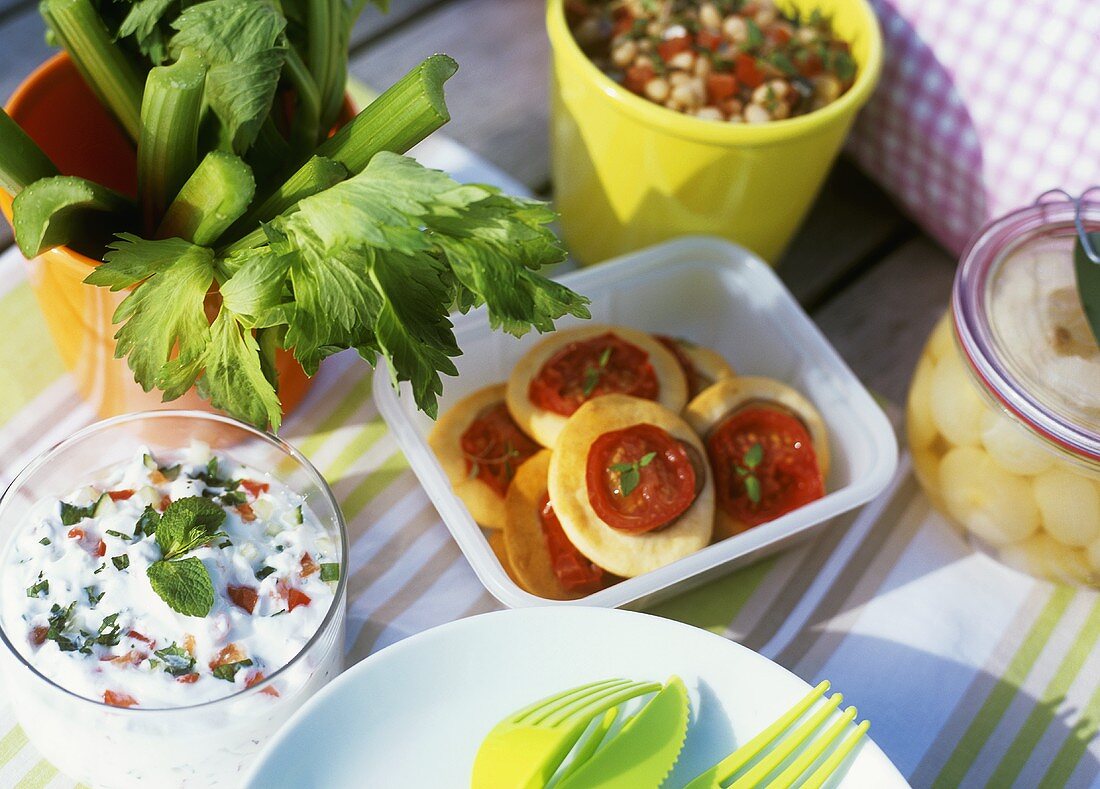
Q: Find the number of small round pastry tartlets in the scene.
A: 6